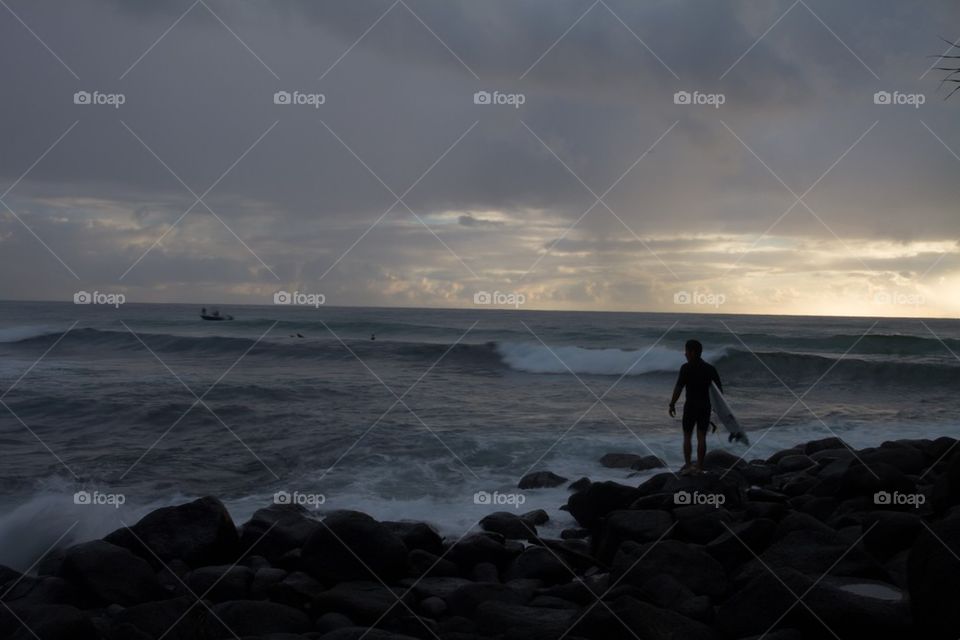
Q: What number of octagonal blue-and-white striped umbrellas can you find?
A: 0